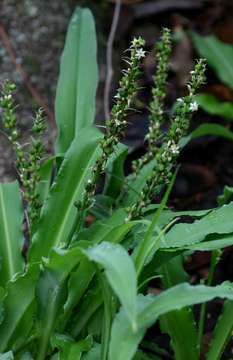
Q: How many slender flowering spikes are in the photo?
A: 5